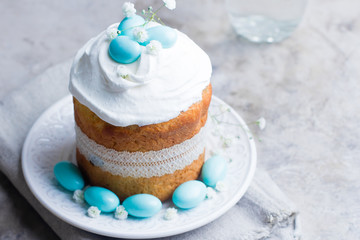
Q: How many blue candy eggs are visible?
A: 8